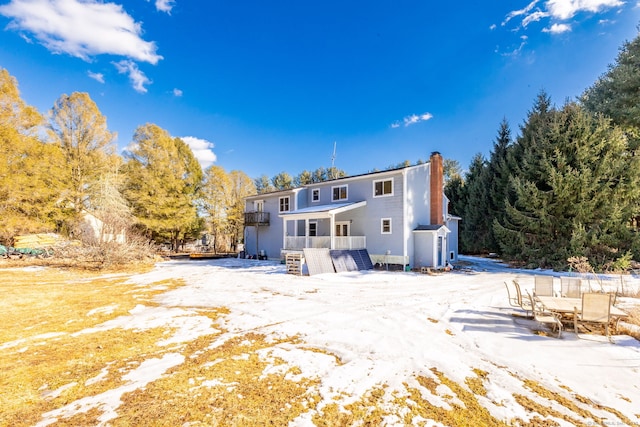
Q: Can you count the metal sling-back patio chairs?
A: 6